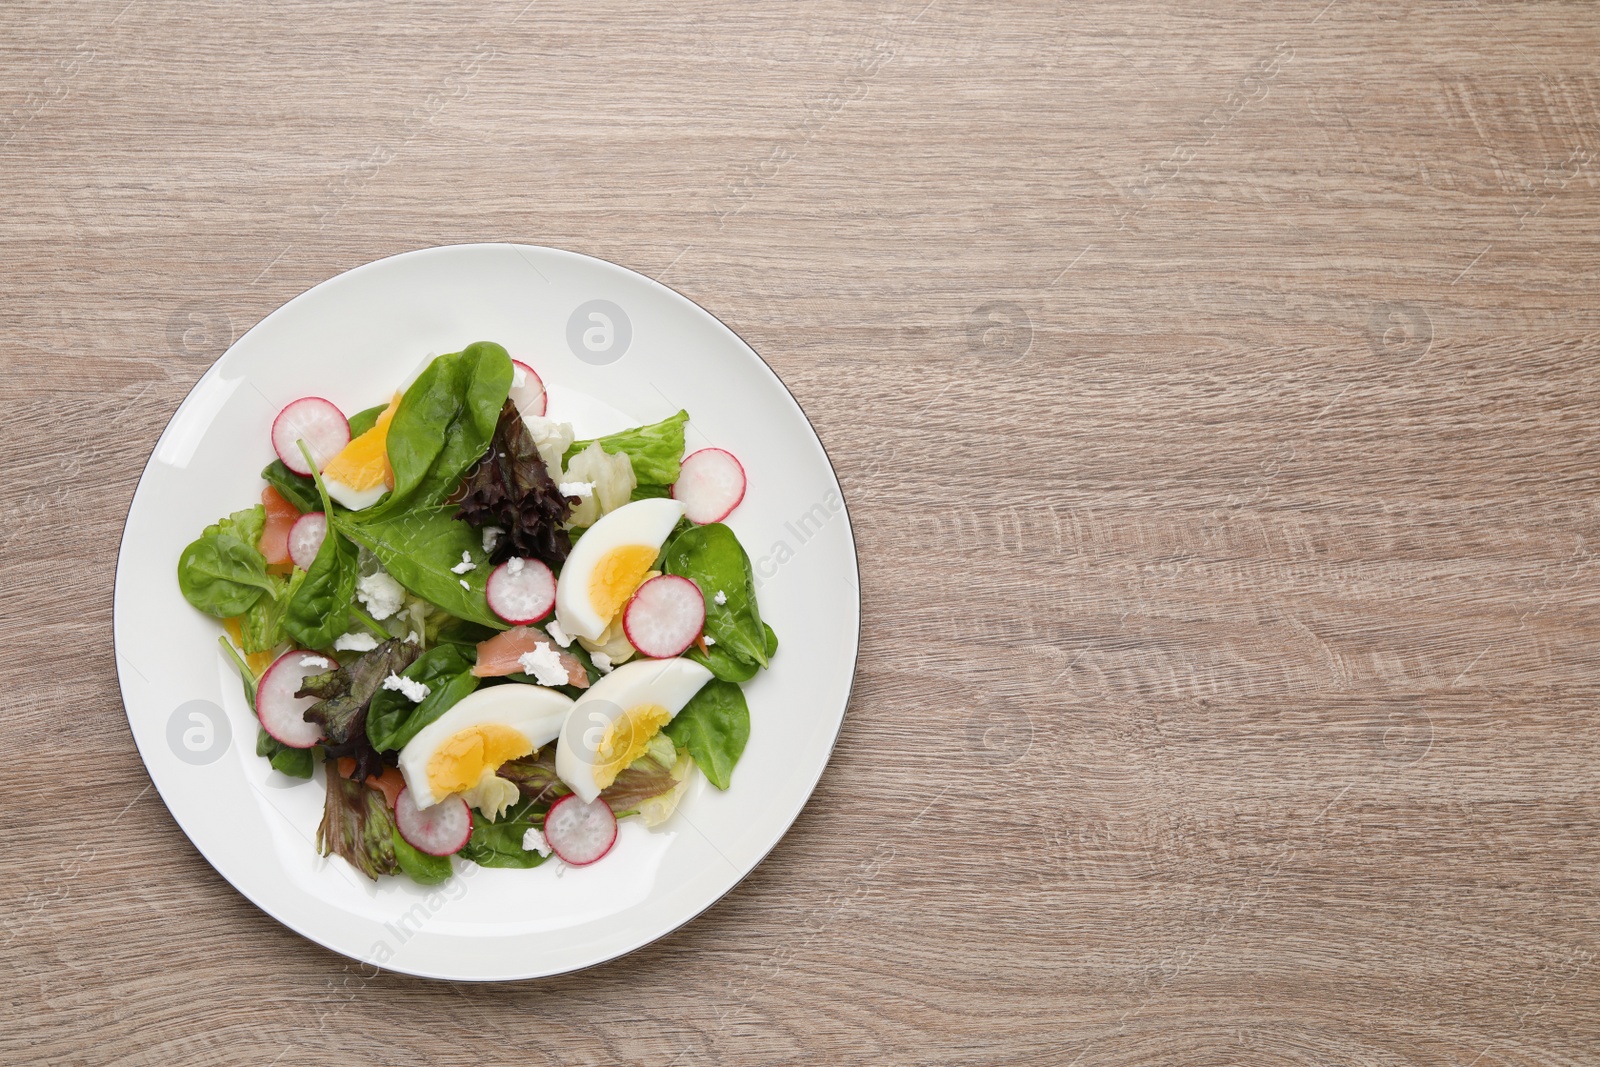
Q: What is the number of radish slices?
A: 9